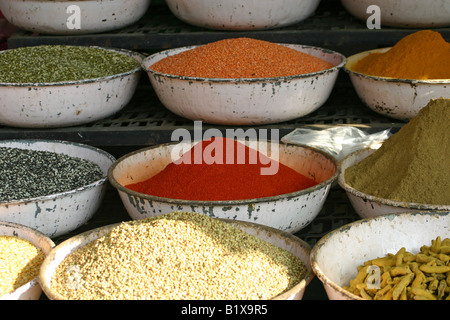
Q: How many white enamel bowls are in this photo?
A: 12